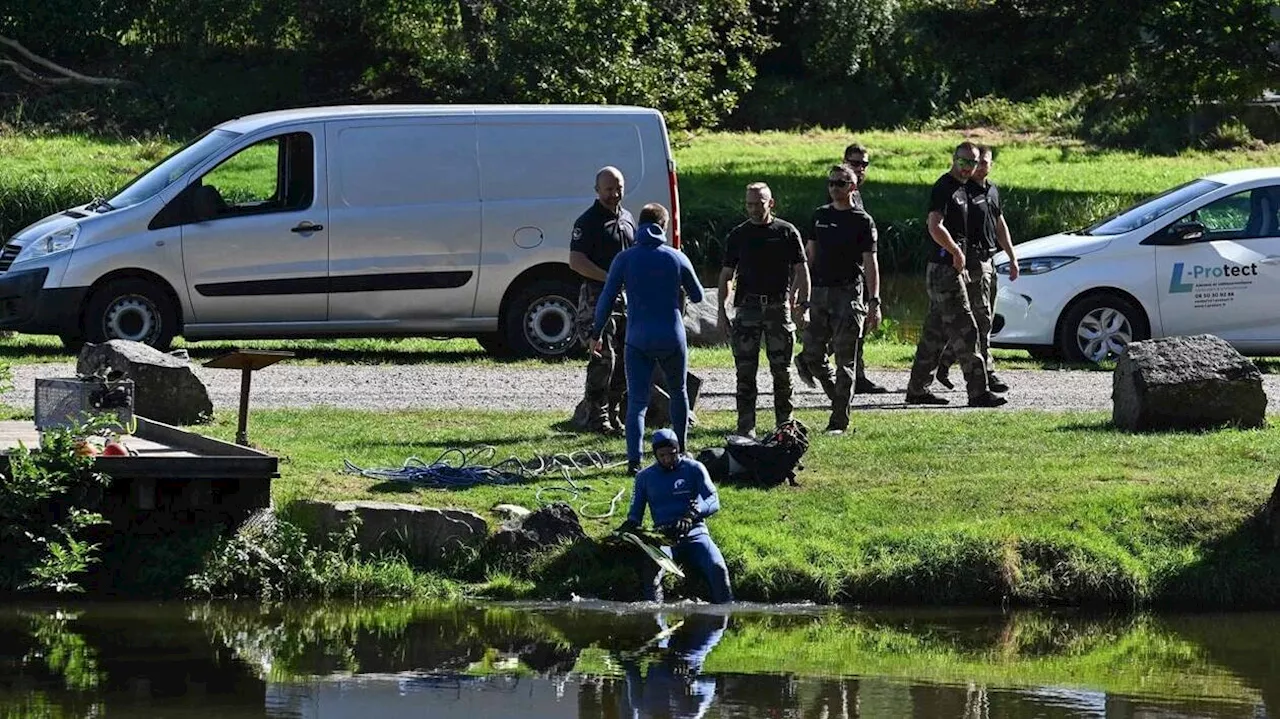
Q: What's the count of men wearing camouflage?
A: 6